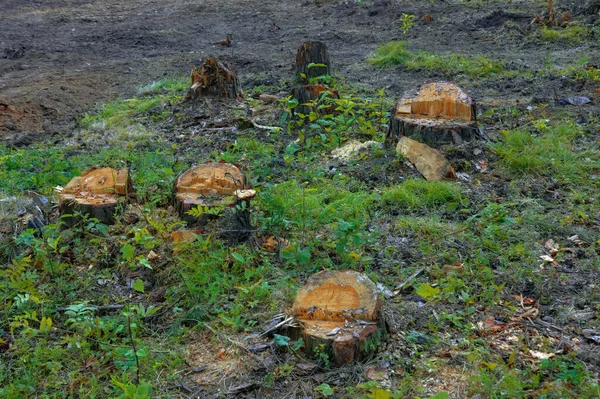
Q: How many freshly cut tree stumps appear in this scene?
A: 4